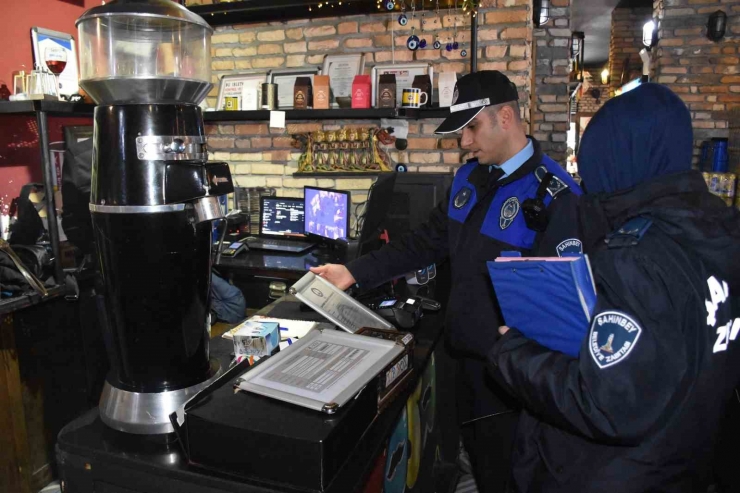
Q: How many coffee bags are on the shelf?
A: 7